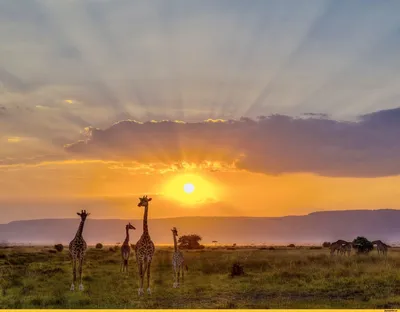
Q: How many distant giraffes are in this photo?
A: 3